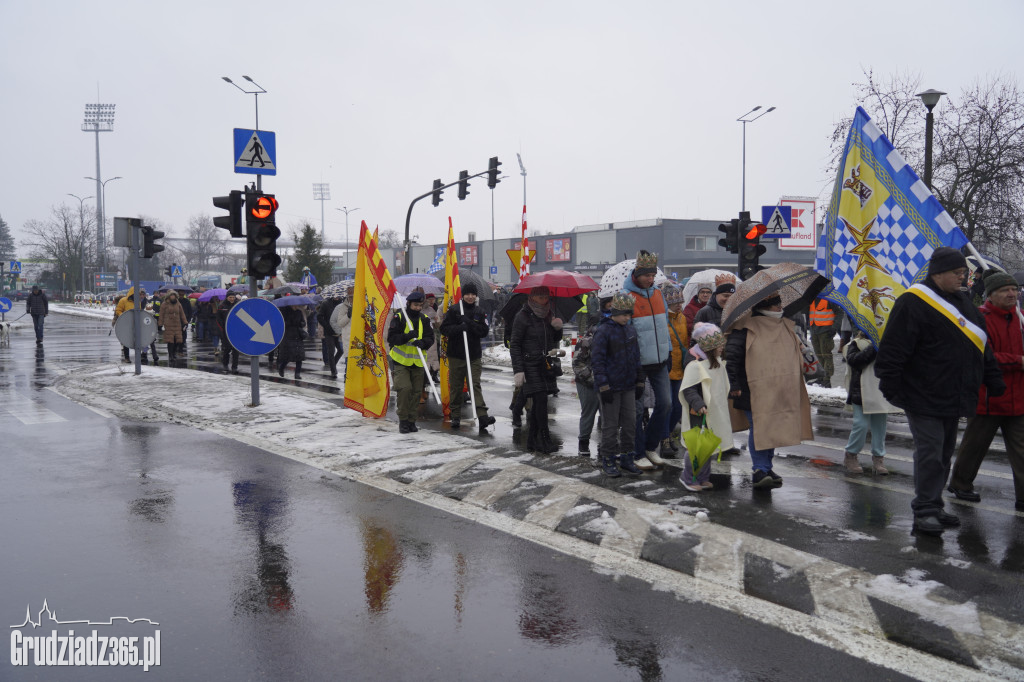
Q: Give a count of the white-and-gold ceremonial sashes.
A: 1